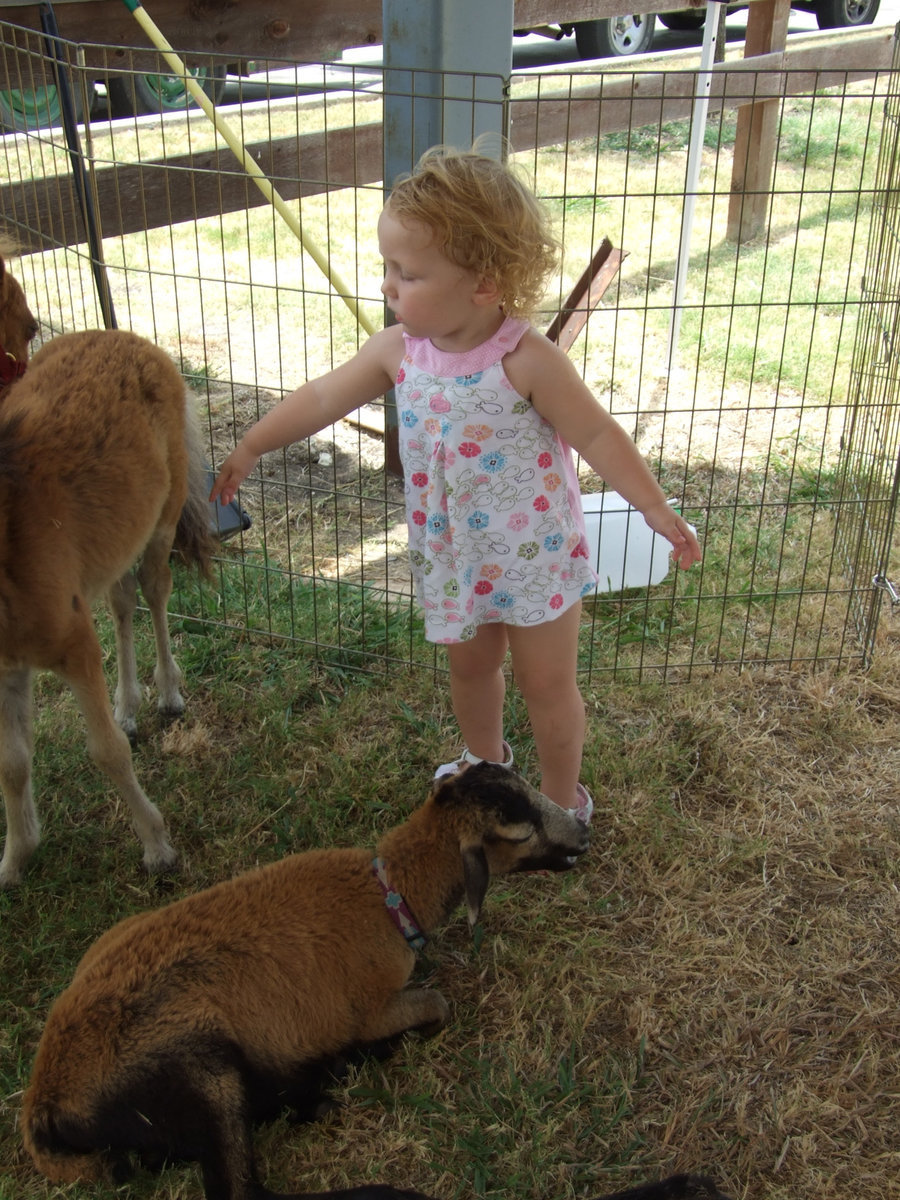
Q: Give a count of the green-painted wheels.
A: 2